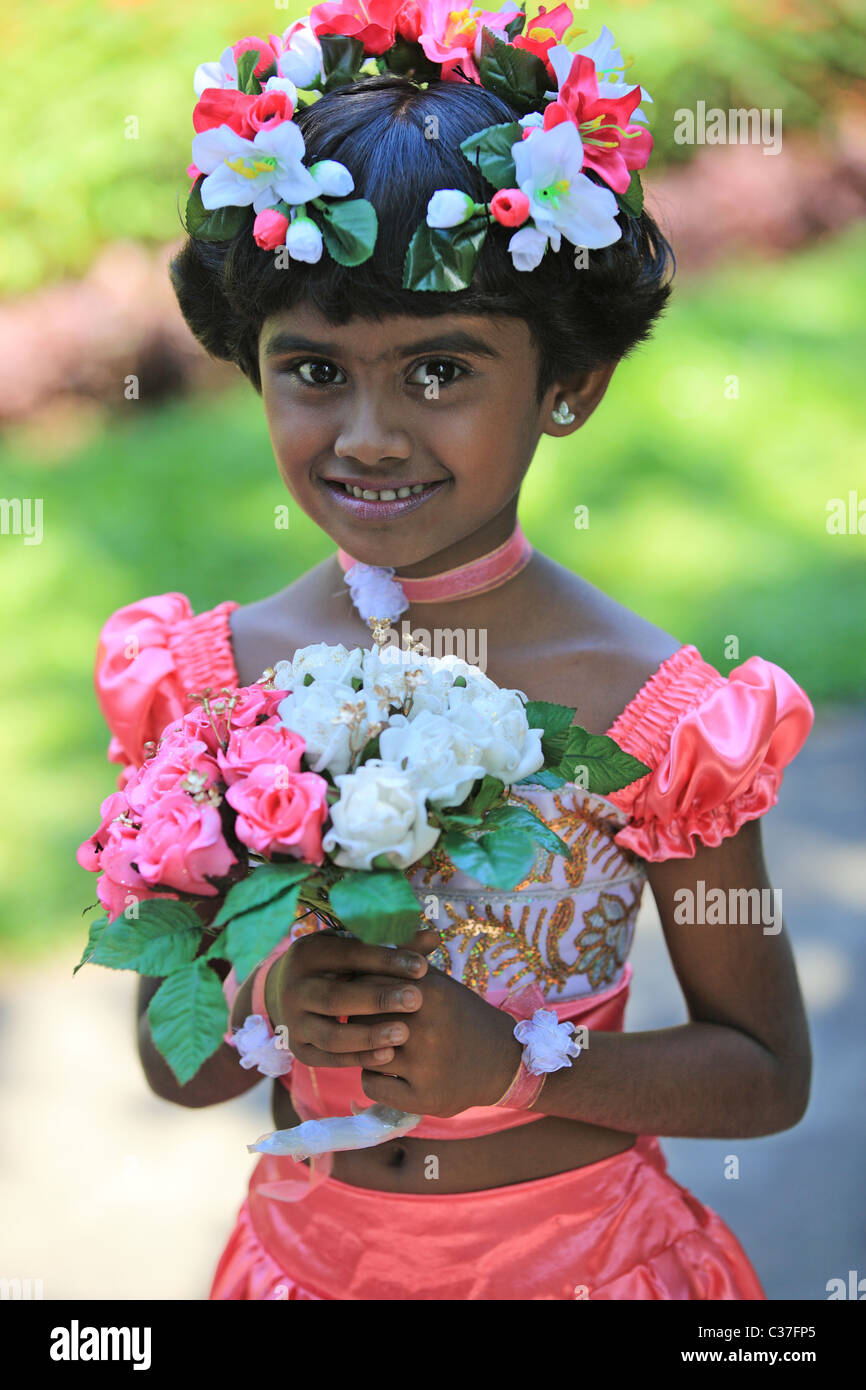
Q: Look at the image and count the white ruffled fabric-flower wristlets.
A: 2